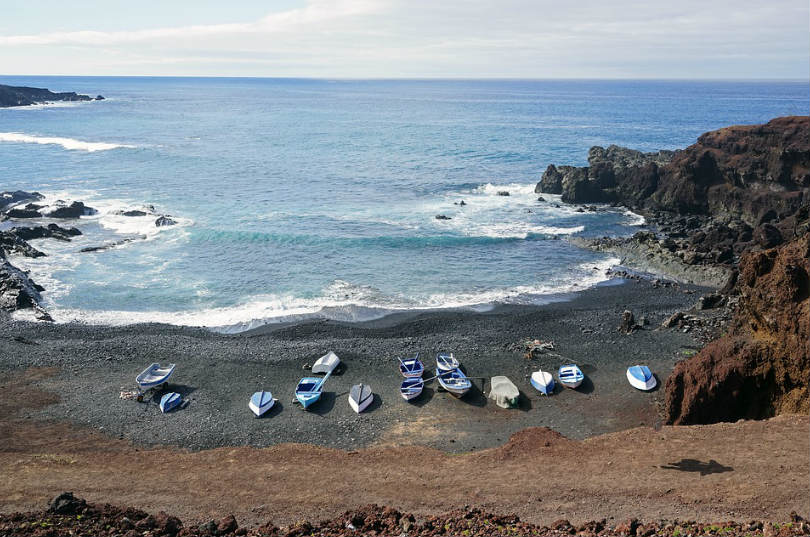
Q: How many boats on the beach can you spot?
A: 14